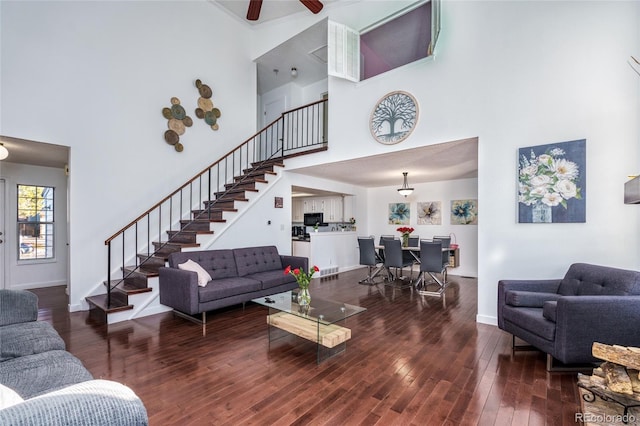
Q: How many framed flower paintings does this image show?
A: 4